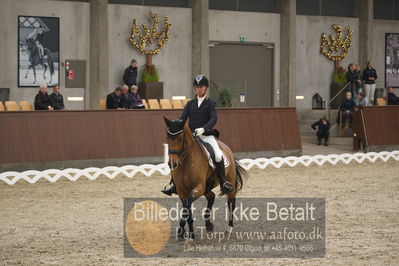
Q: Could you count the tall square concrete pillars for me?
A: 4